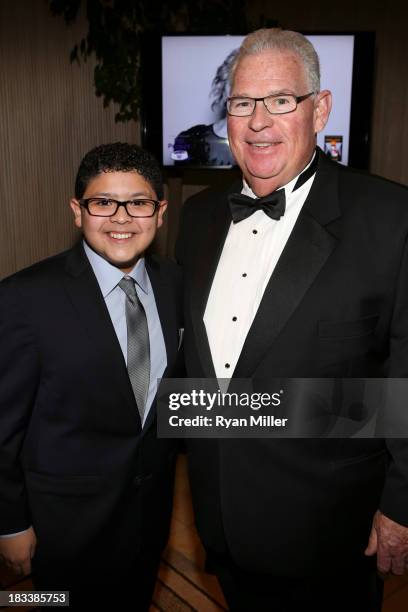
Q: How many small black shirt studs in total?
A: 4